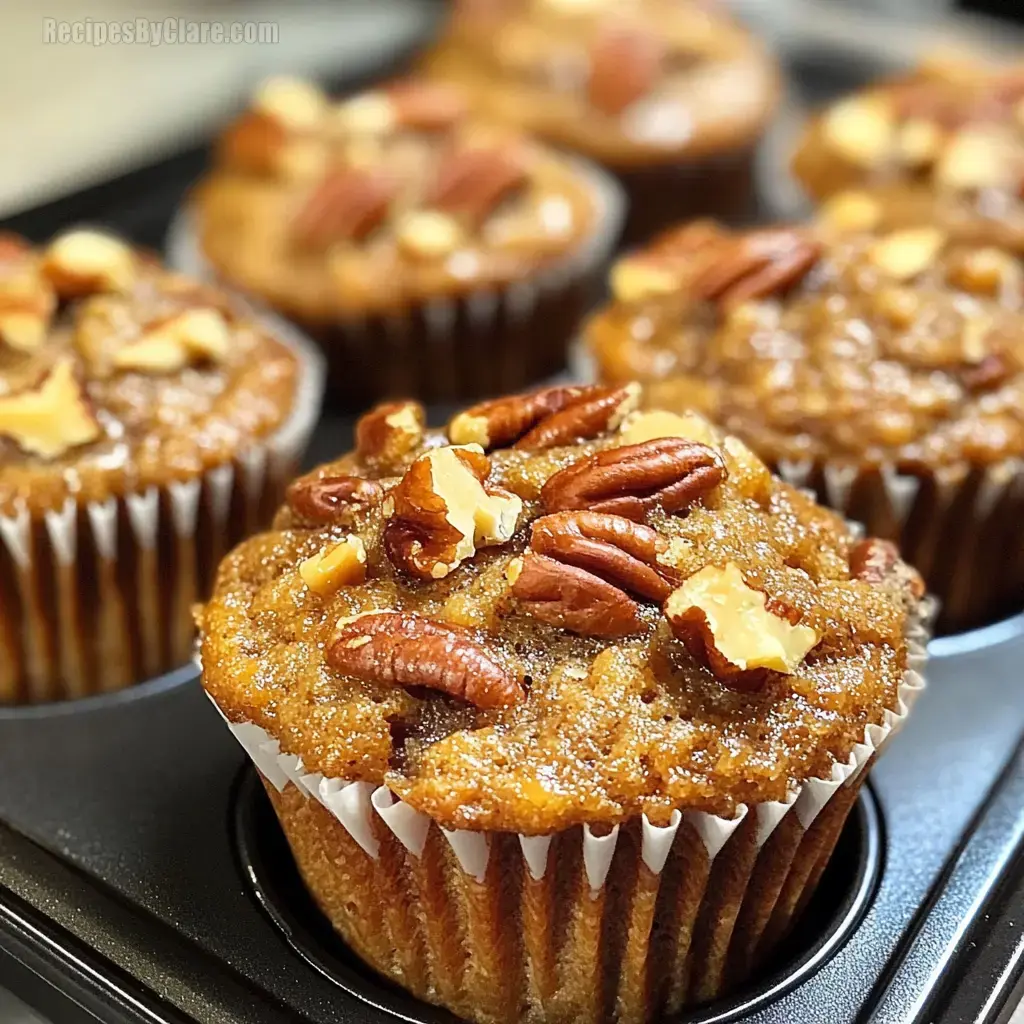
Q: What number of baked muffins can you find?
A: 6